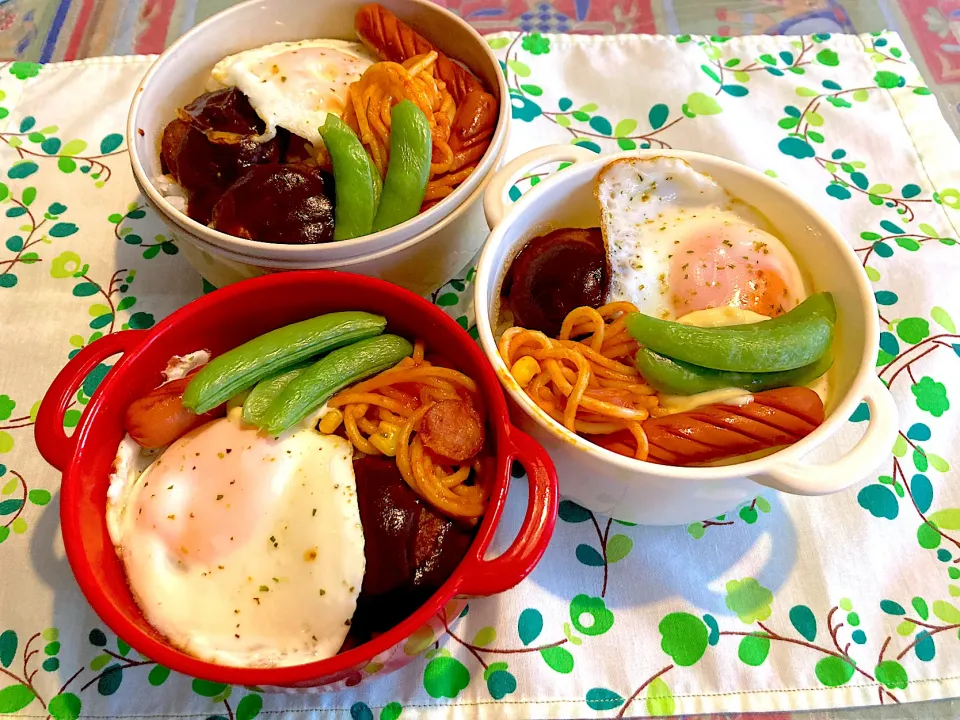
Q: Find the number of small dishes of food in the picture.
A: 3